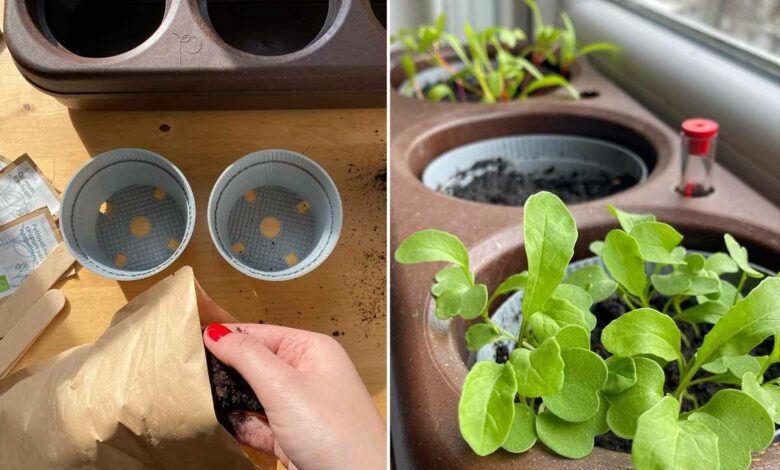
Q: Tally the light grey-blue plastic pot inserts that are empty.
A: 2